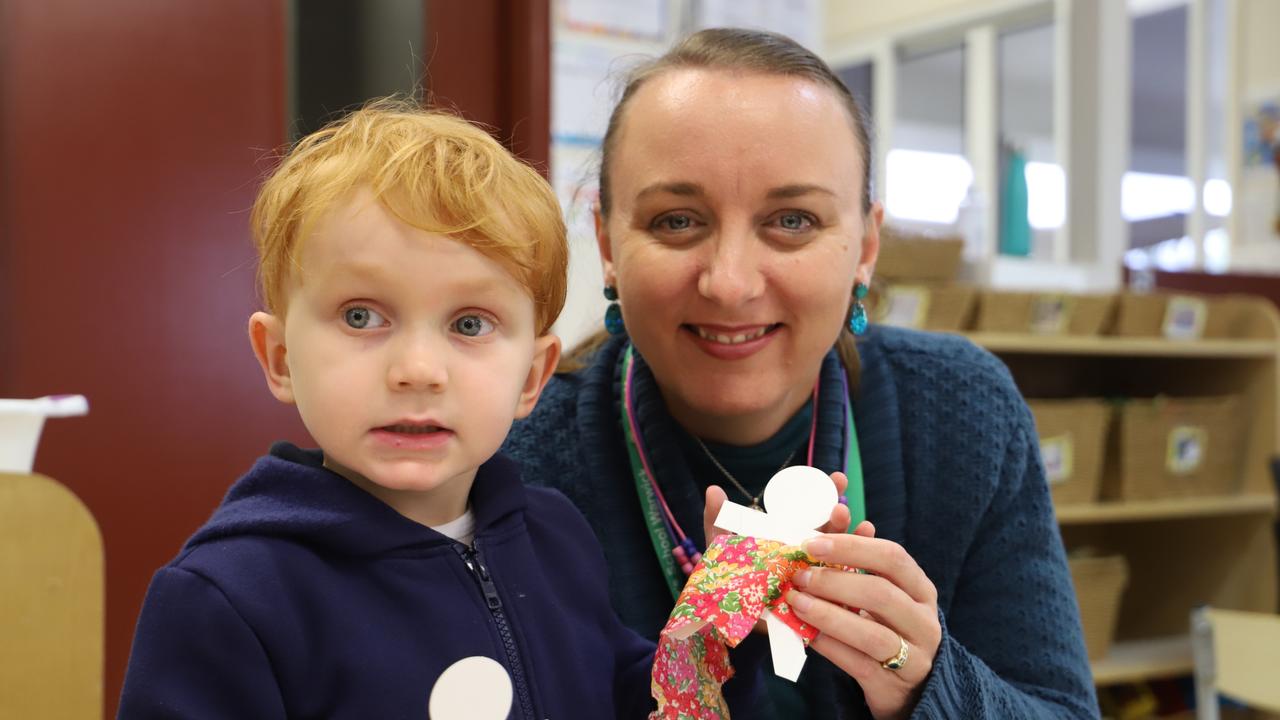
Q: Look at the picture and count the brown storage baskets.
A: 7